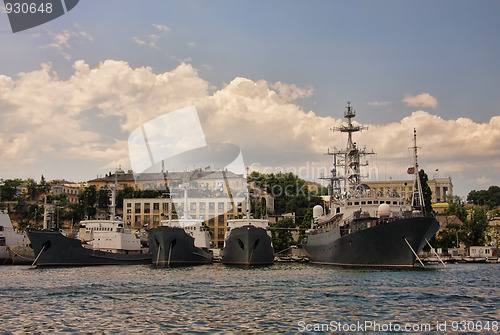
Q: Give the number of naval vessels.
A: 4